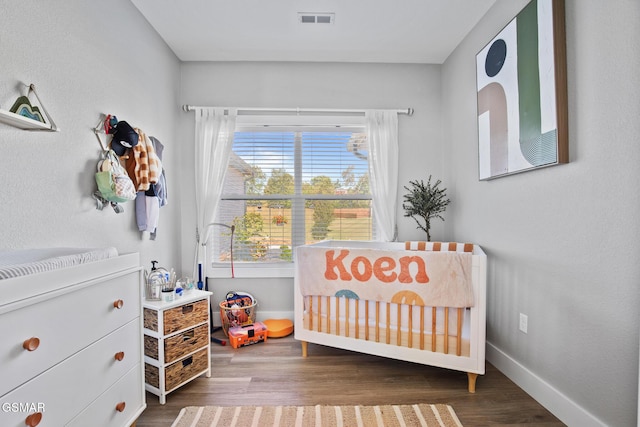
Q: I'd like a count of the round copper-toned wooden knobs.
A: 5